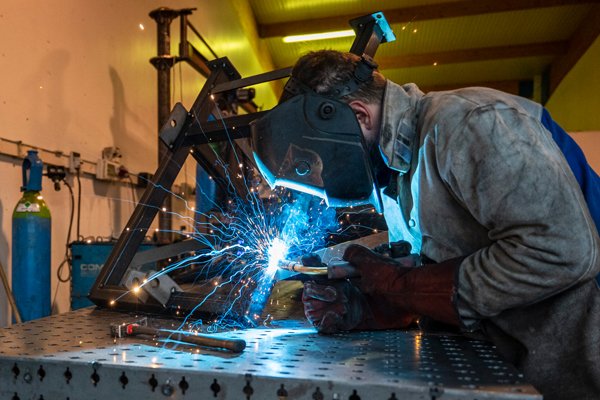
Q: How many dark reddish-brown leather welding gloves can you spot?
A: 2